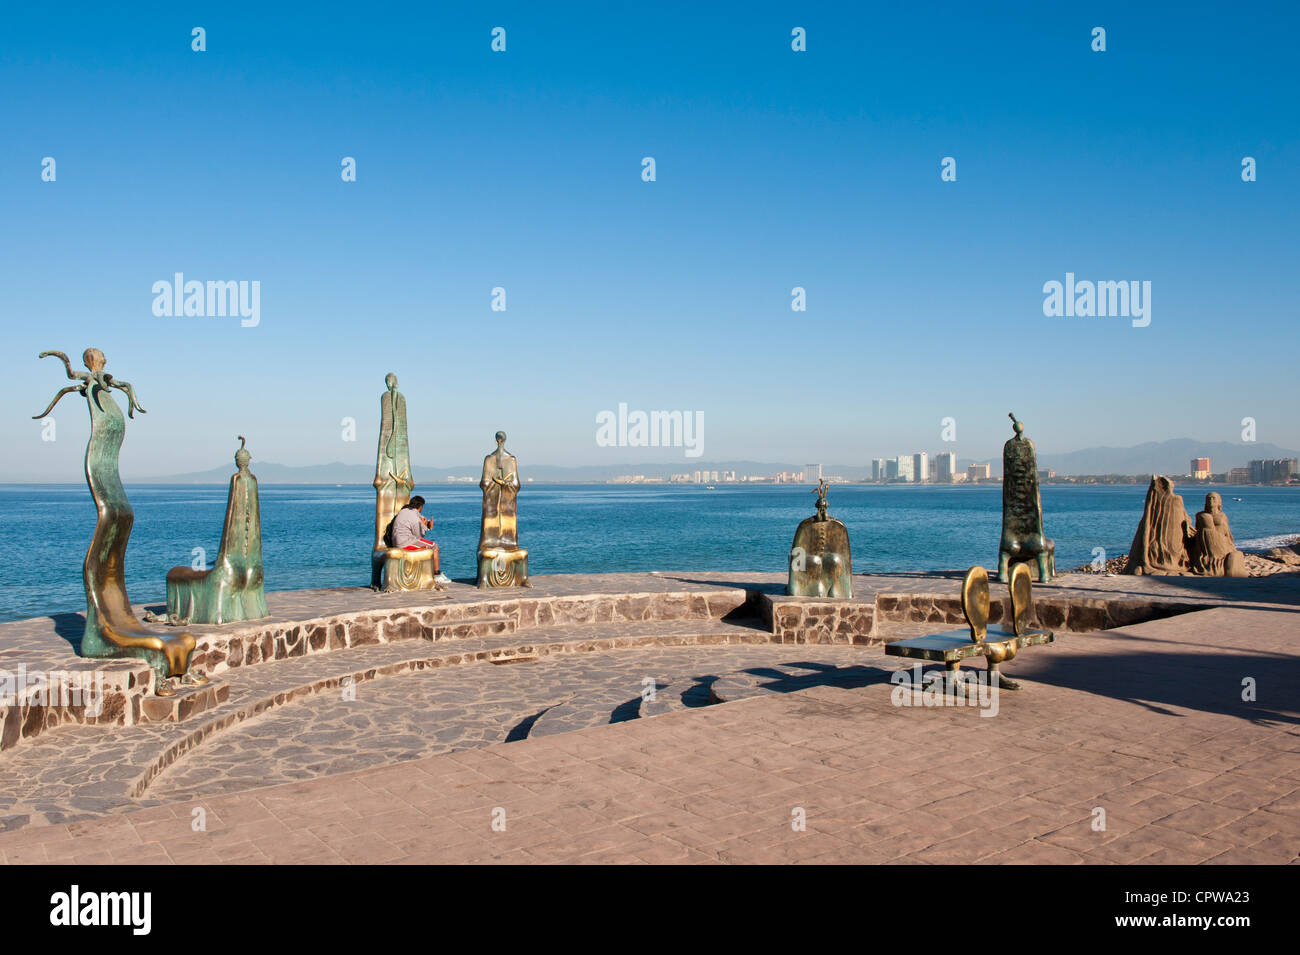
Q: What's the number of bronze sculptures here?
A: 7